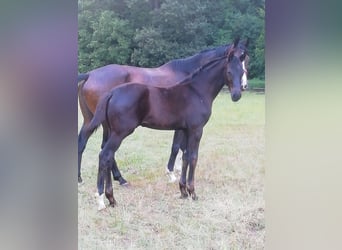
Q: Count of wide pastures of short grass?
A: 1